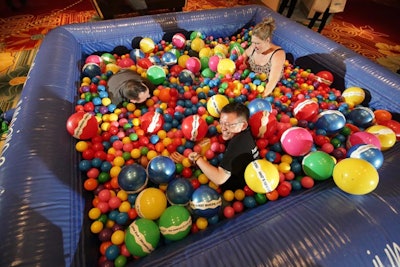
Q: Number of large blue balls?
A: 13